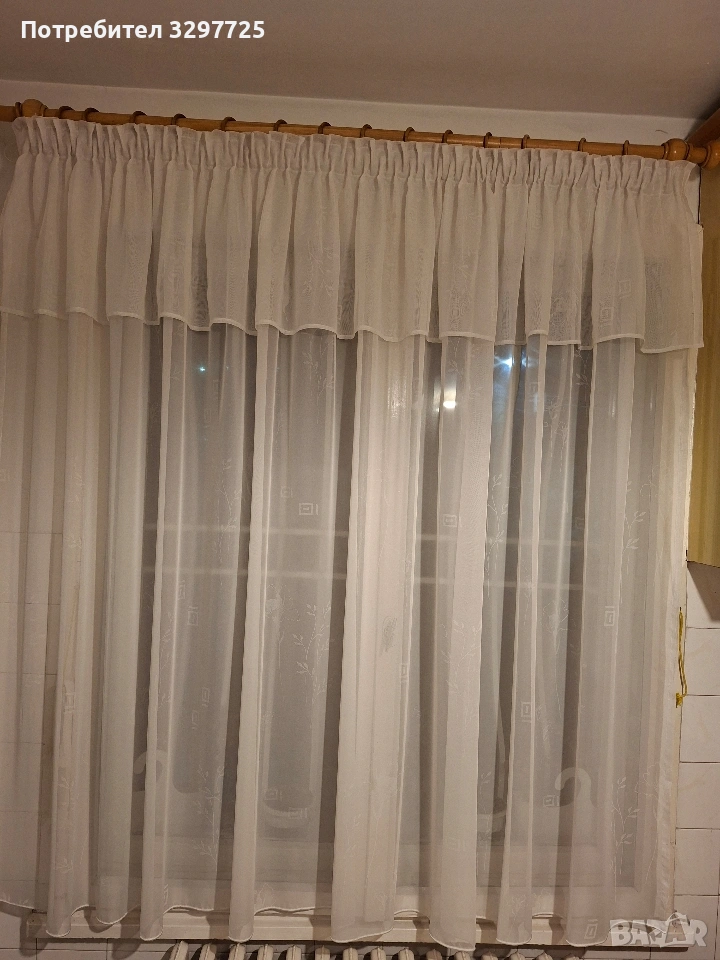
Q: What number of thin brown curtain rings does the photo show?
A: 14